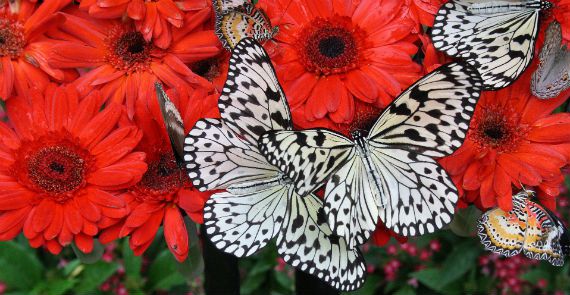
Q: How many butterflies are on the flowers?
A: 7